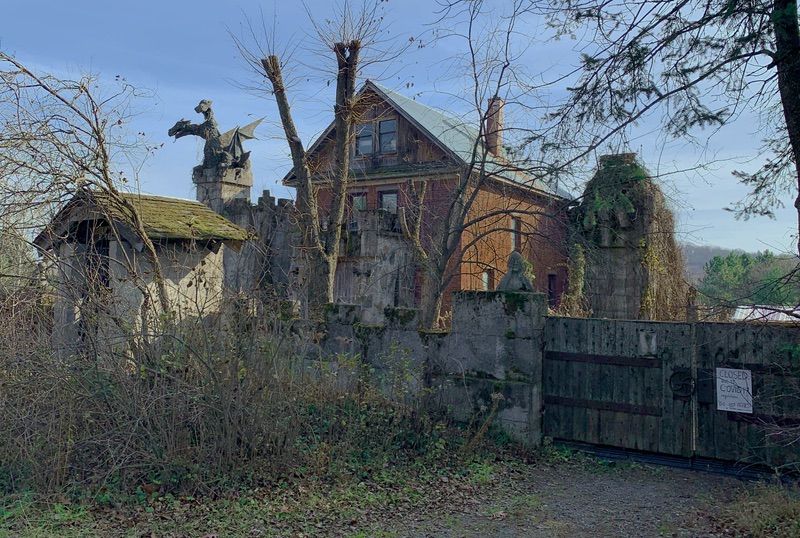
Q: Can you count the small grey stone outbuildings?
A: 1